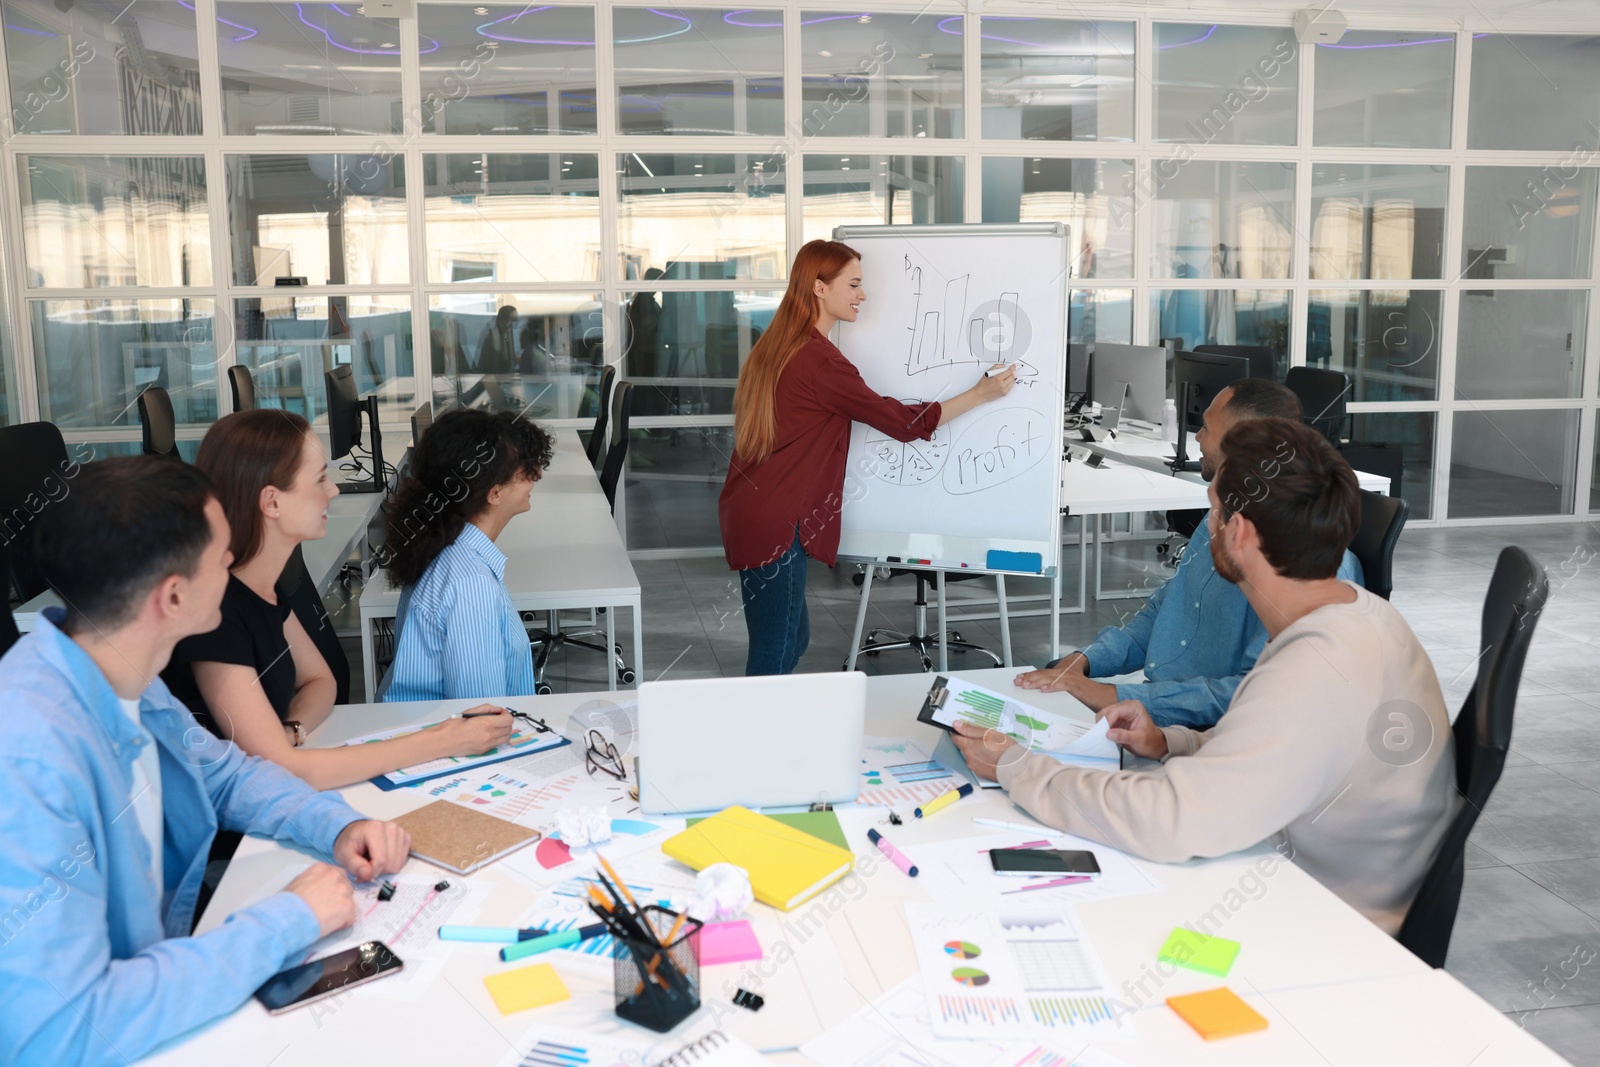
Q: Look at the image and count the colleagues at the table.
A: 5